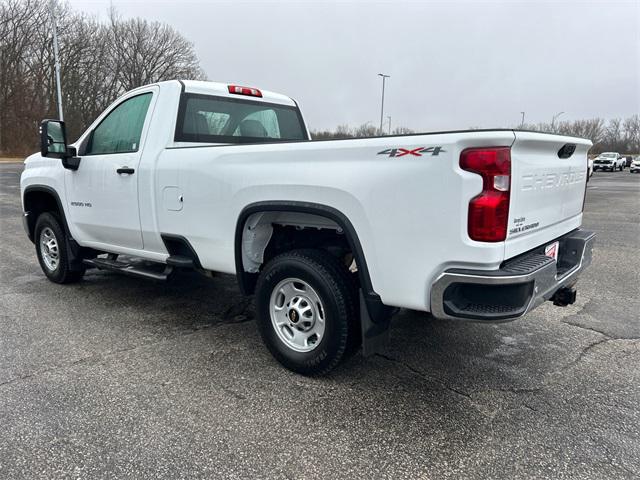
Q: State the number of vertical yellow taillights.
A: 0